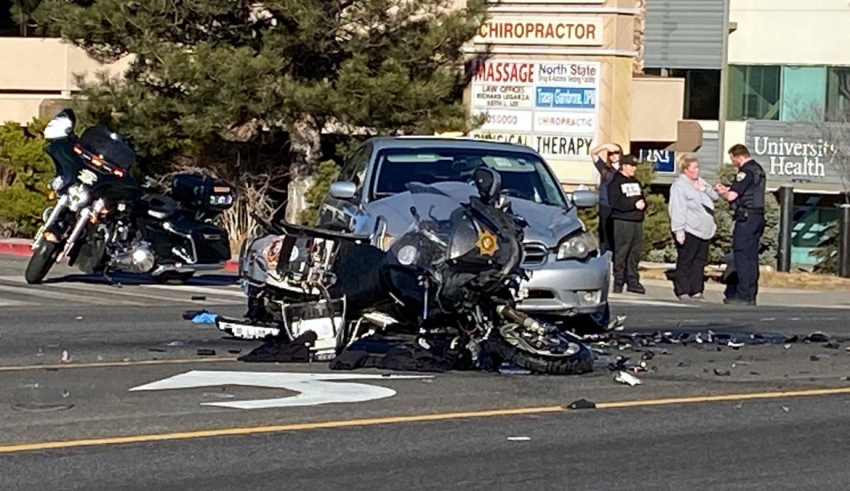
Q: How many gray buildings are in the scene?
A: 1